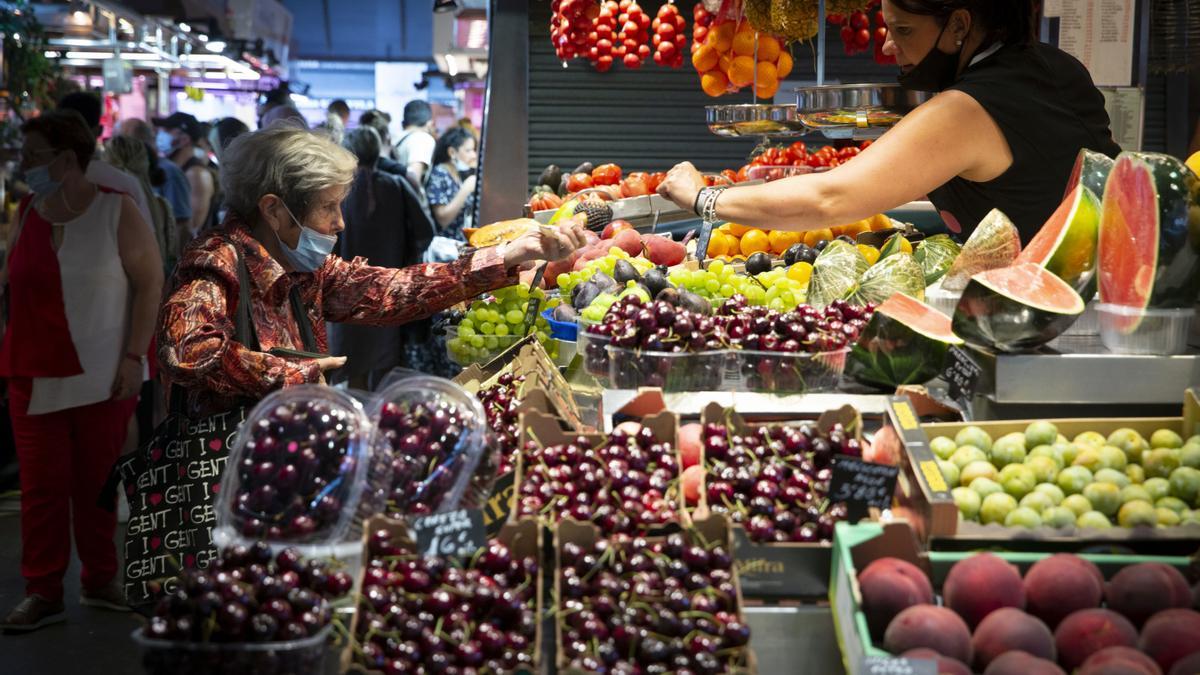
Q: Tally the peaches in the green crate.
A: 12